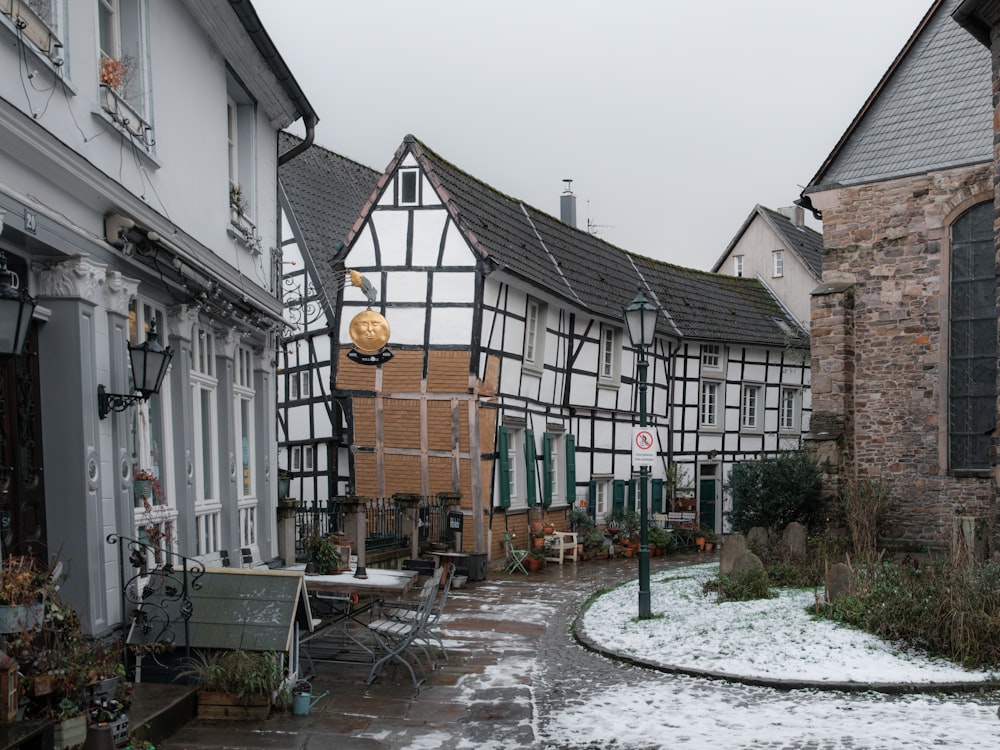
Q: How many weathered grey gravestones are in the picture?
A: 5